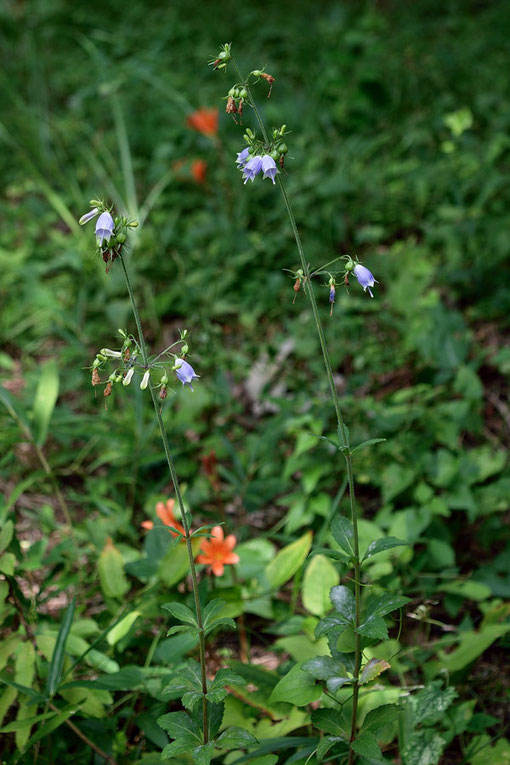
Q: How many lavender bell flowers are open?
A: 6